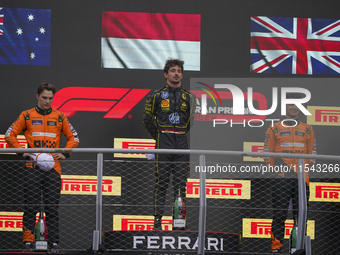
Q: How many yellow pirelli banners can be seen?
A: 10